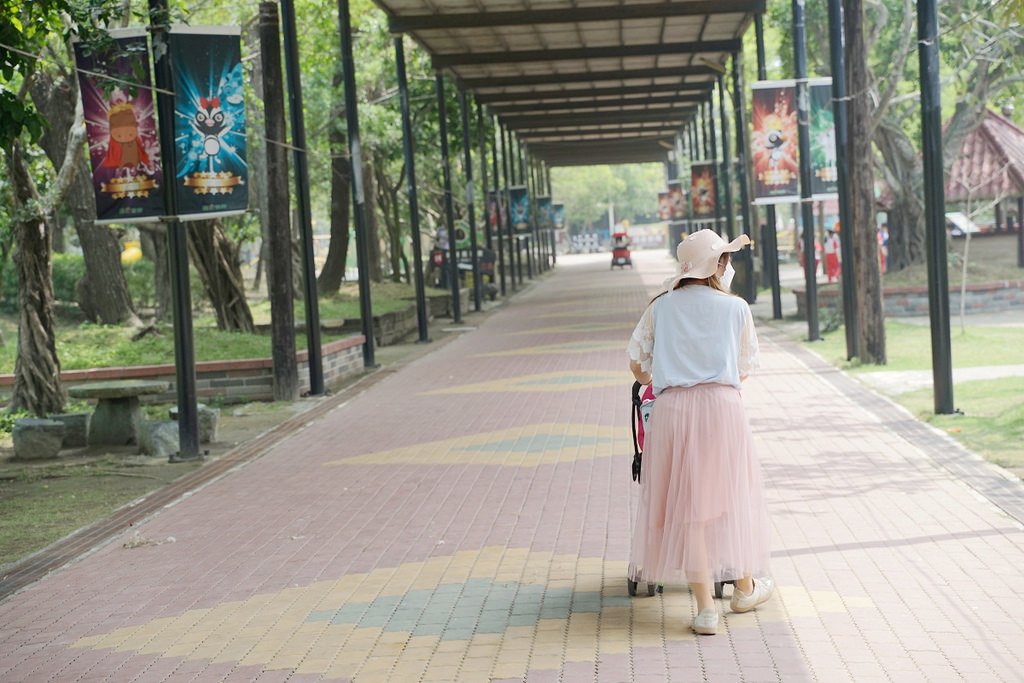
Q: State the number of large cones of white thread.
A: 0